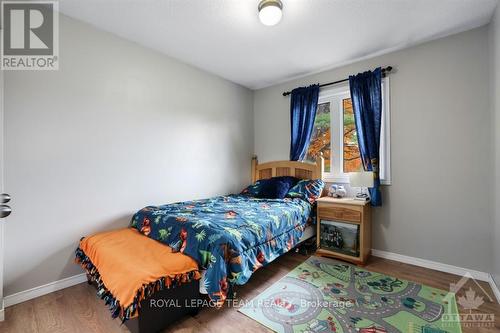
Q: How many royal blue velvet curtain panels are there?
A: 2